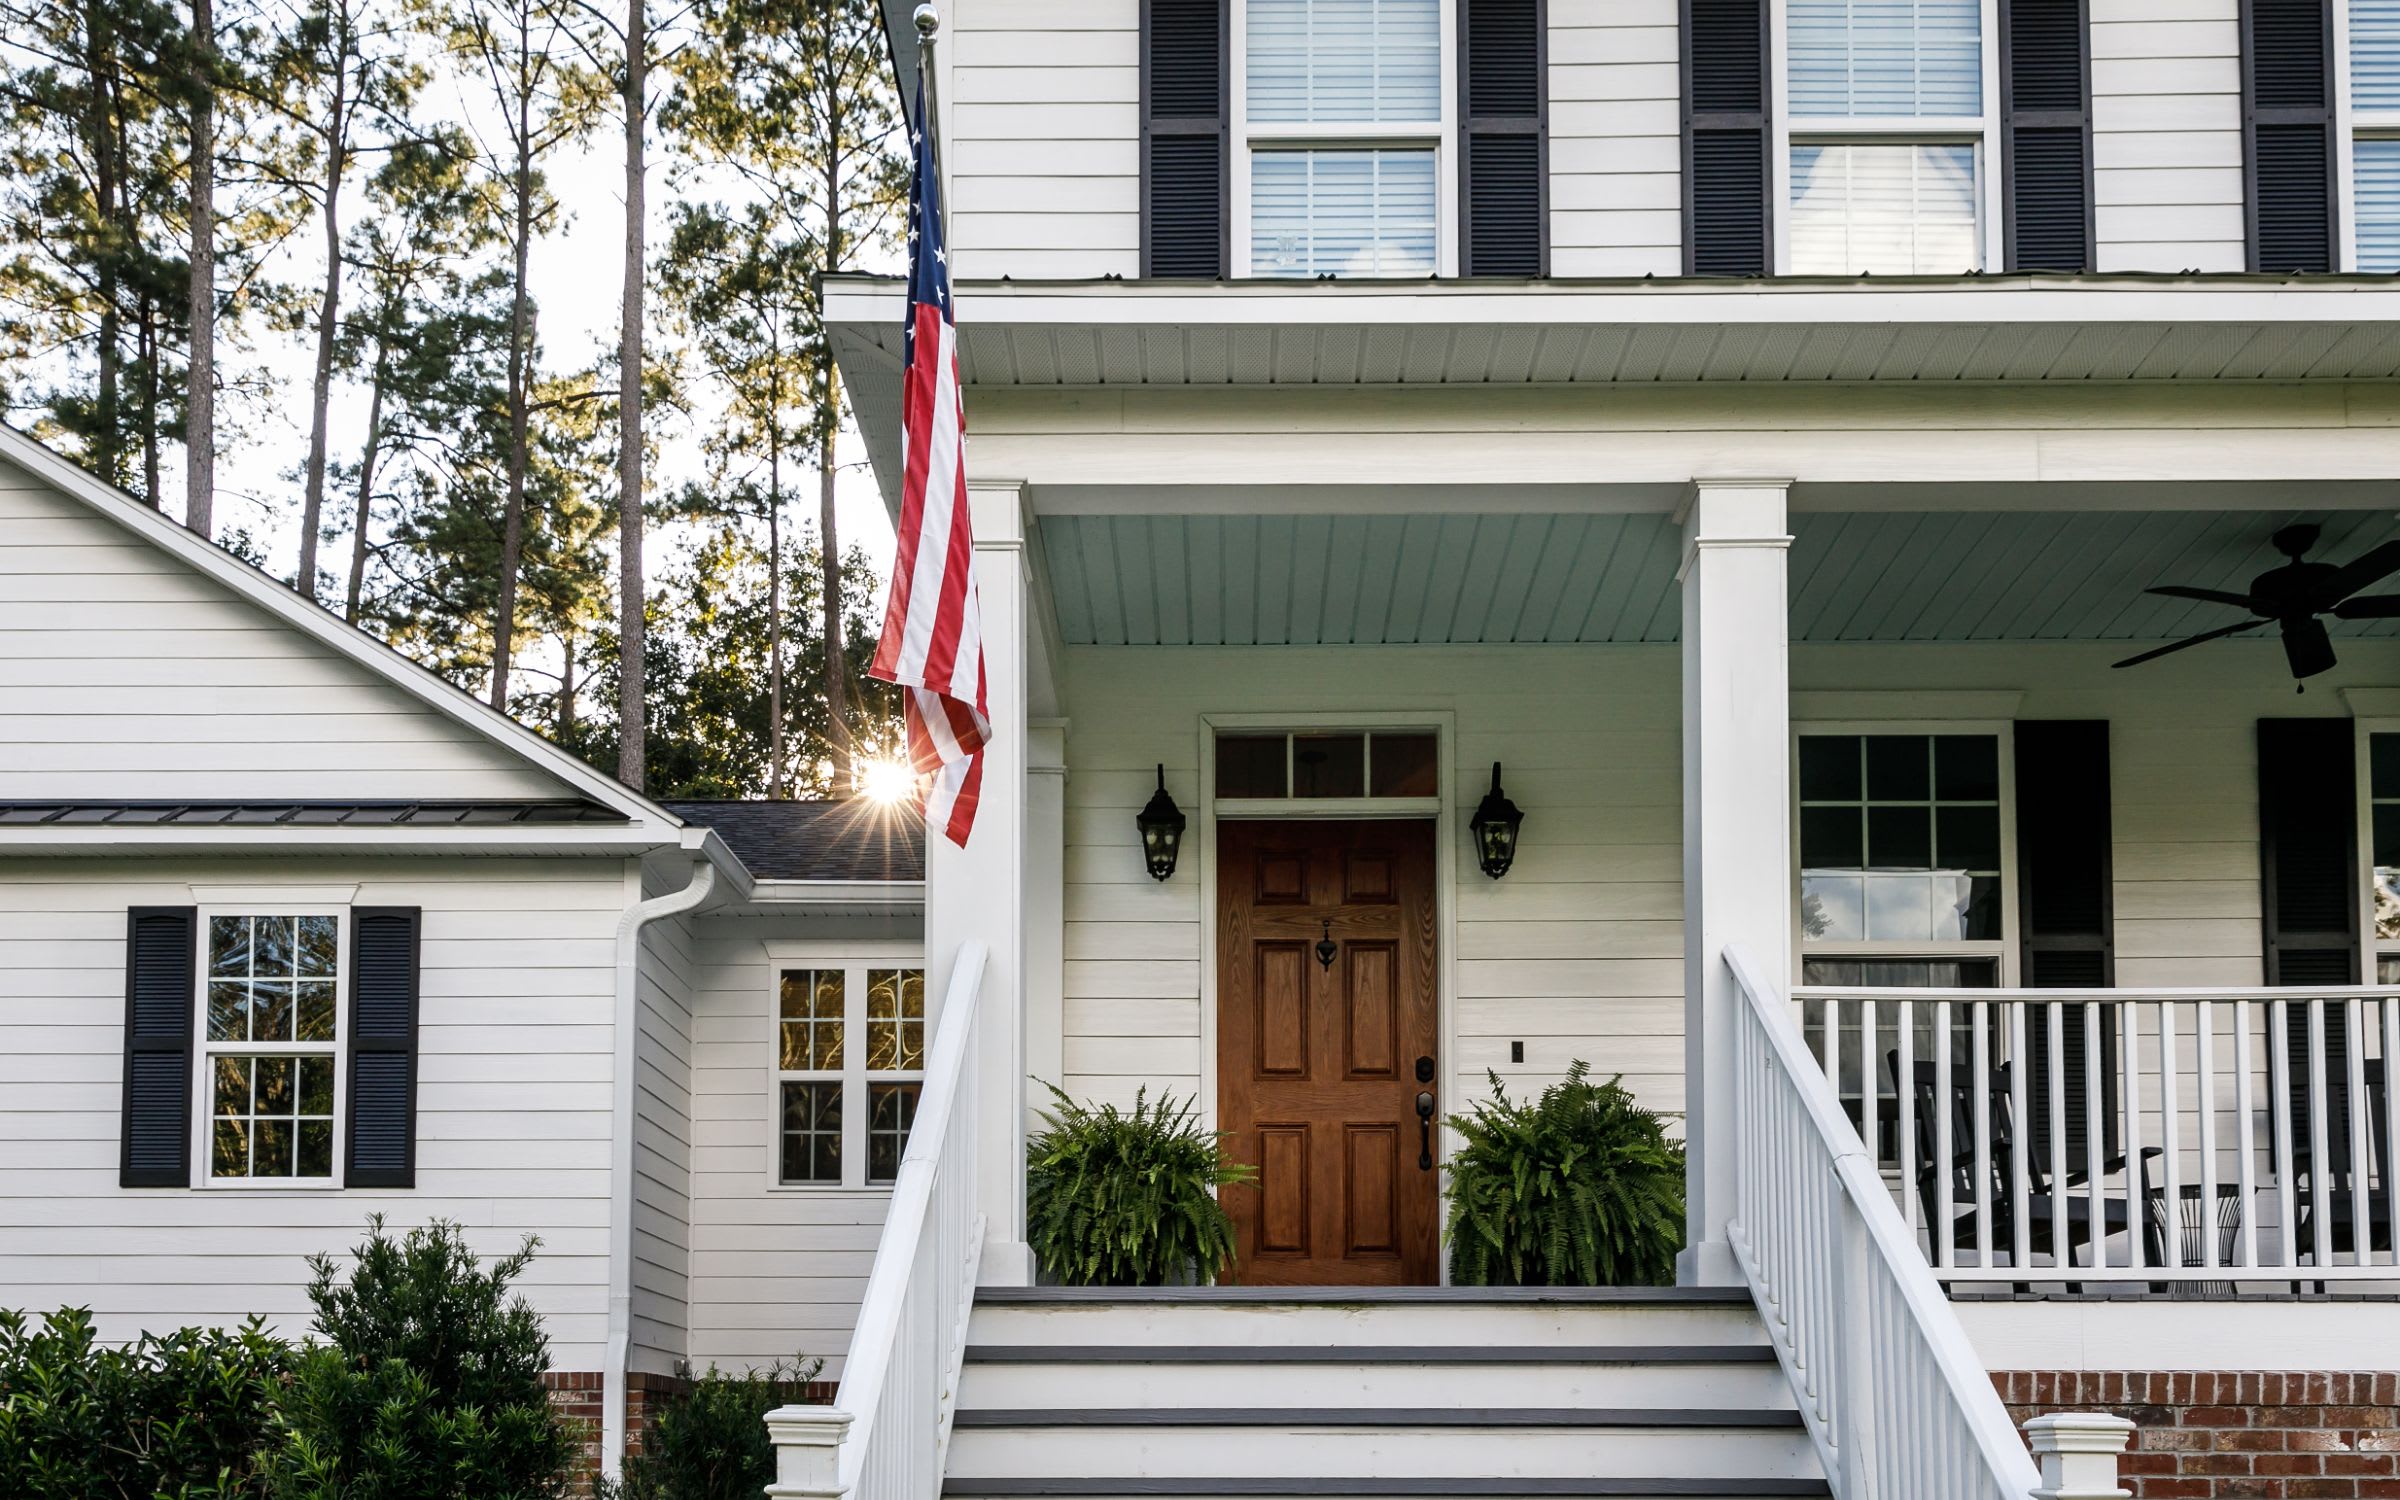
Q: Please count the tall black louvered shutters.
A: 9